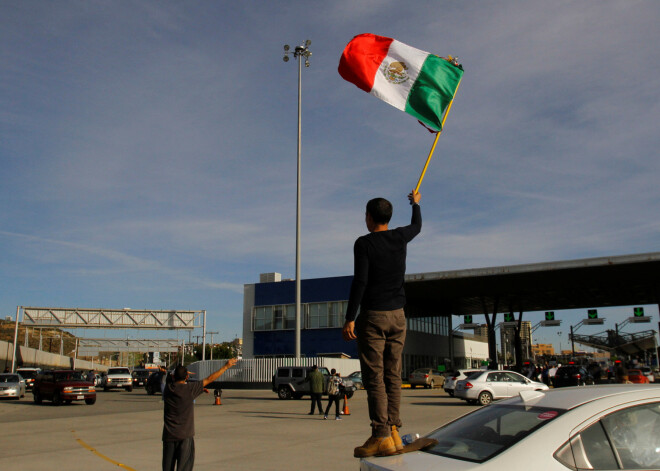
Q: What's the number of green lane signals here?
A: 5